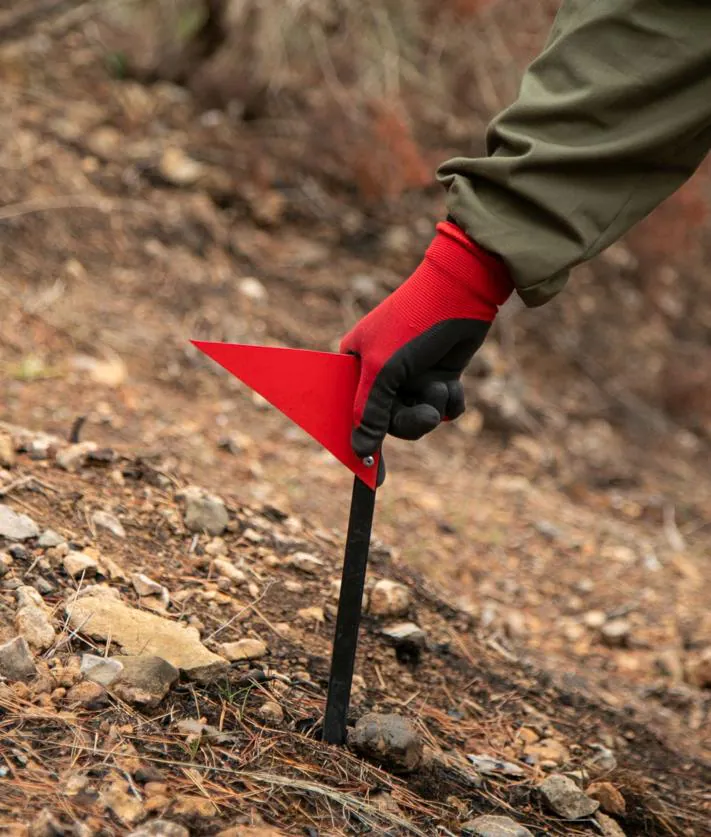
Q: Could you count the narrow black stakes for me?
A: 1